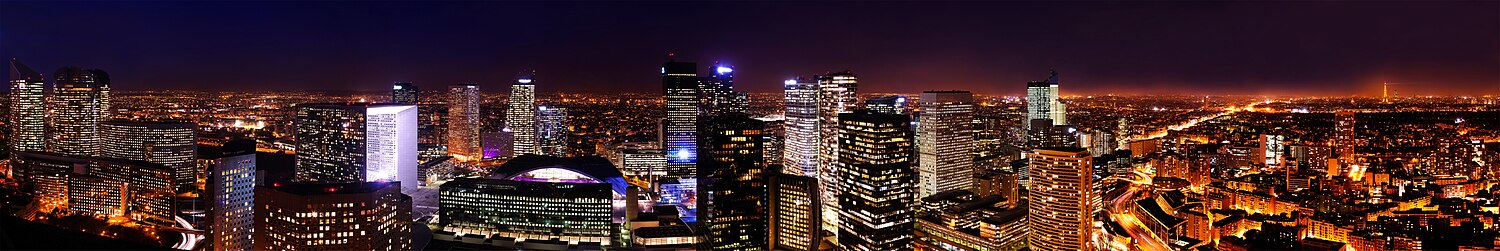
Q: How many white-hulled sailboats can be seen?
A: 0